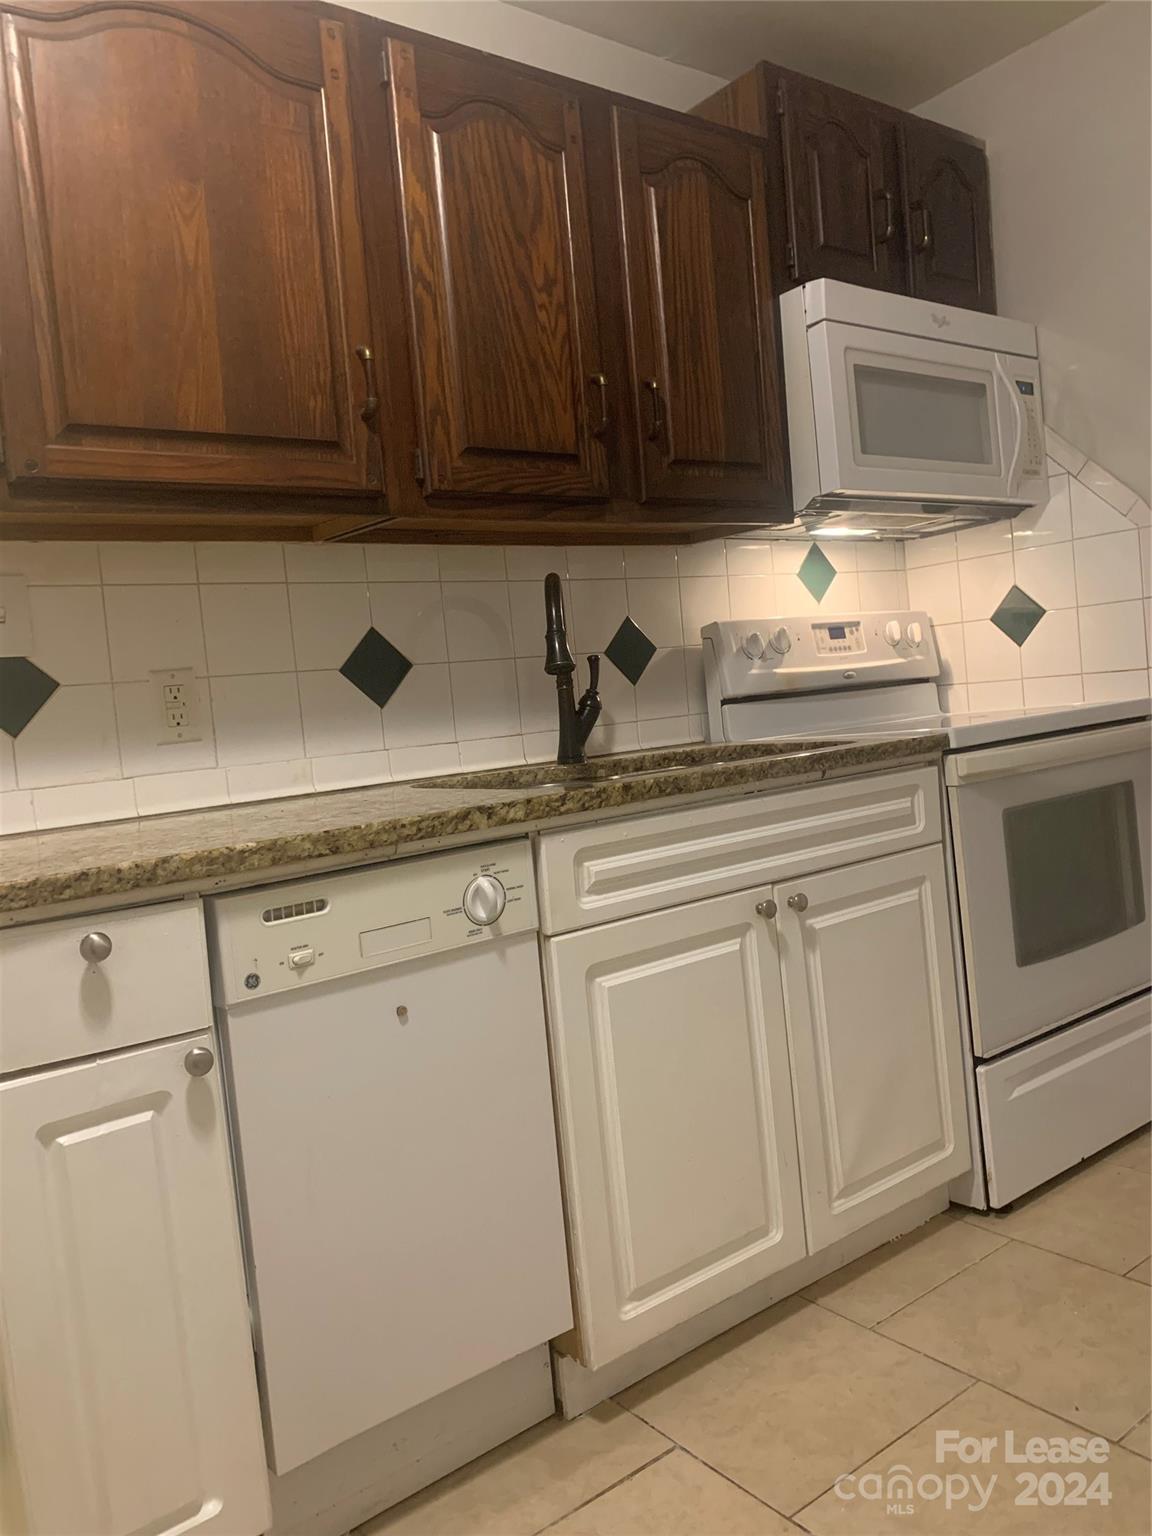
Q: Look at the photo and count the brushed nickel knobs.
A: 4